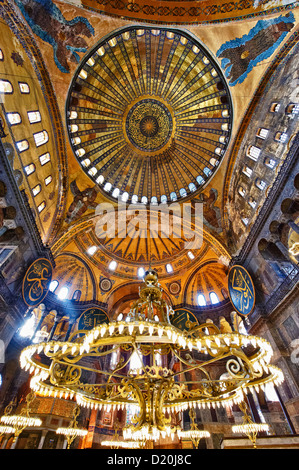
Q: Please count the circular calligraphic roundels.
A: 4